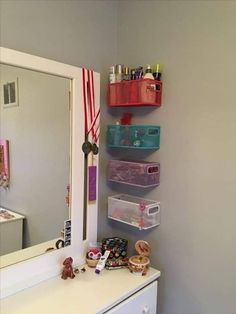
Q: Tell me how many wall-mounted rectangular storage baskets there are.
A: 4